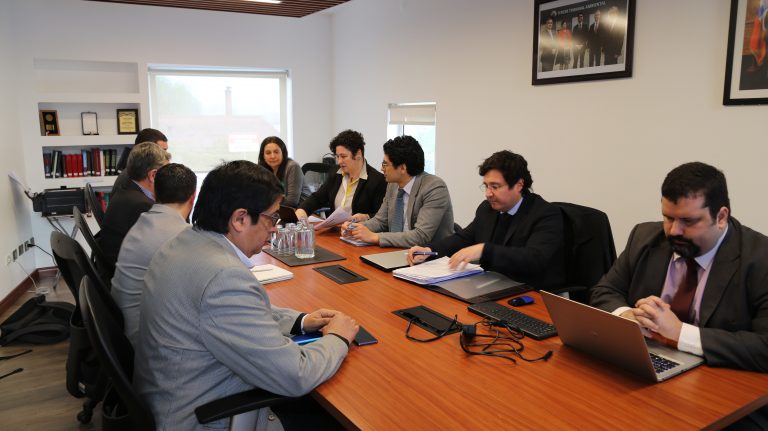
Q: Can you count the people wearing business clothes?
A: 9